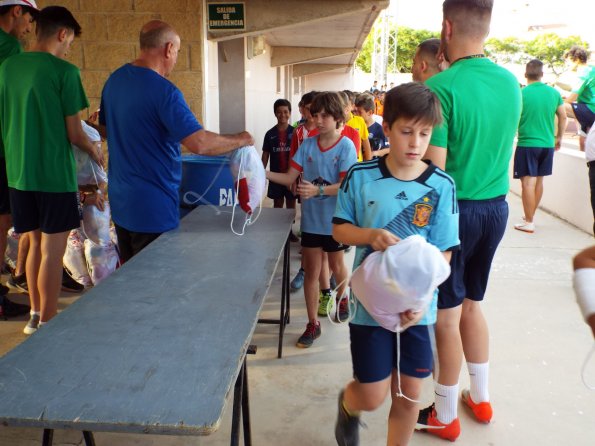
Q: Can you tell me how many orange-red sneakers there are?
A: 2